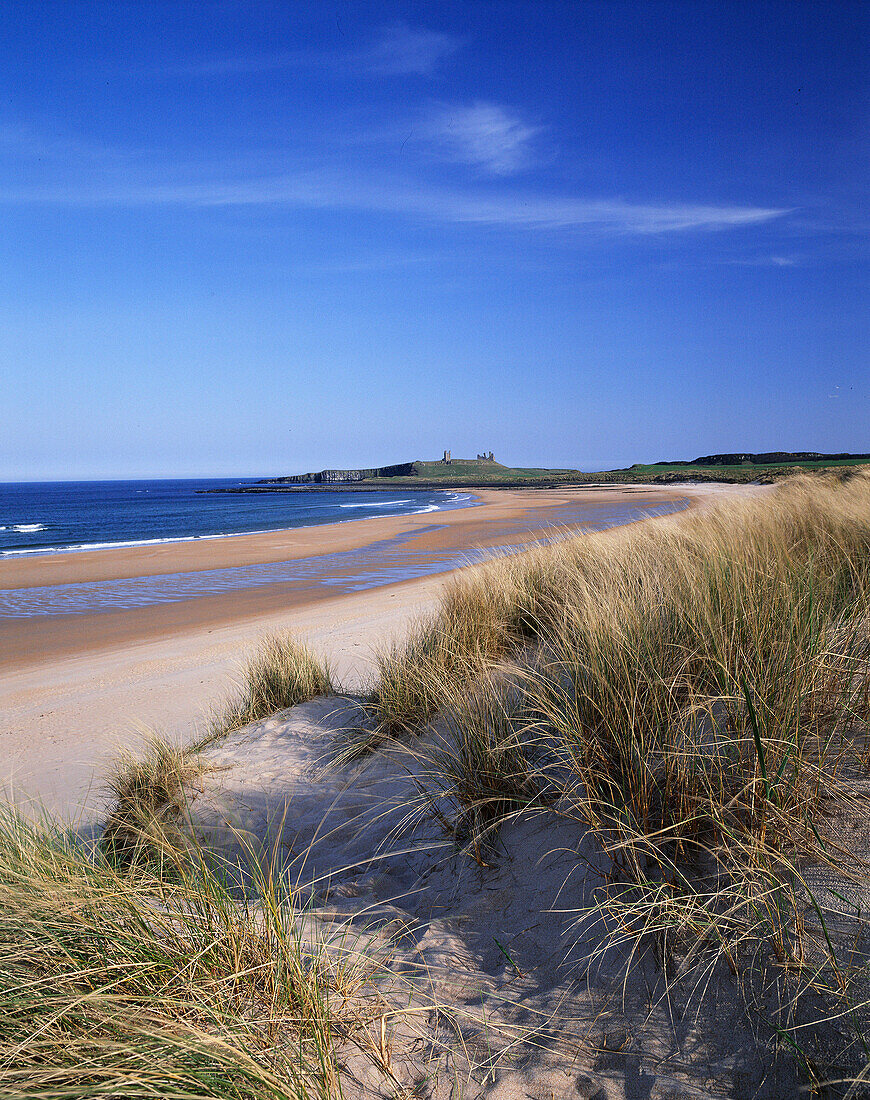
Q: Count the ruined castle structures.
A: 2